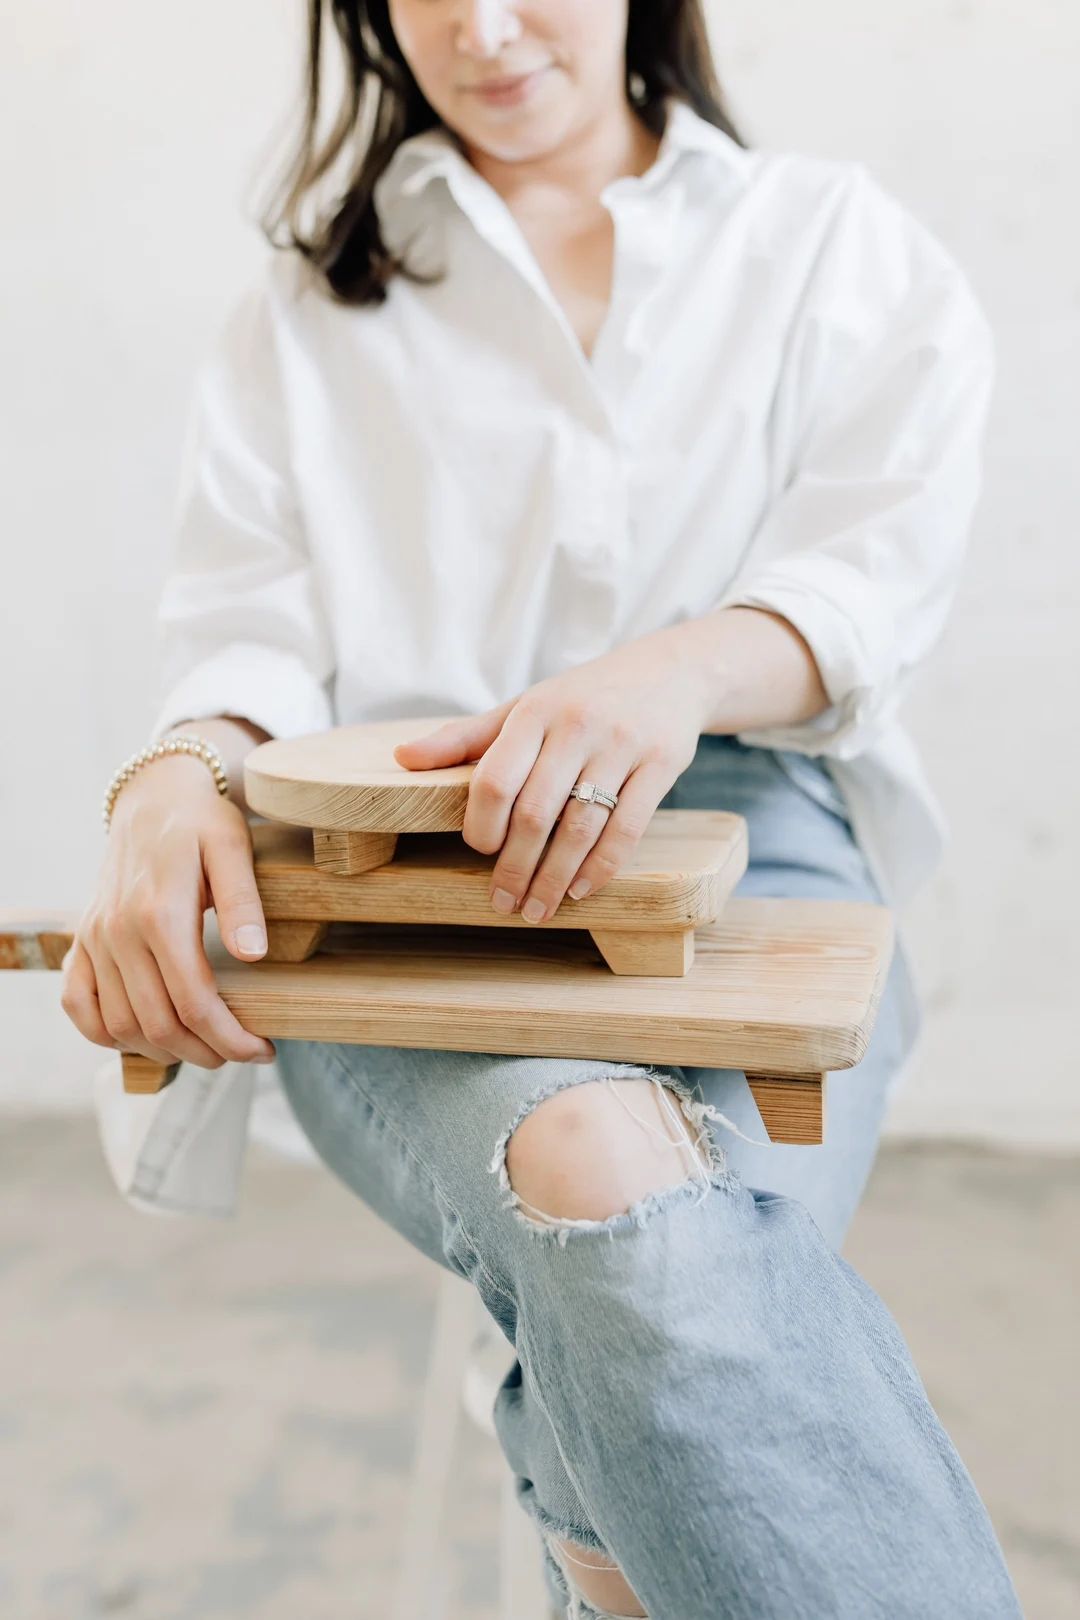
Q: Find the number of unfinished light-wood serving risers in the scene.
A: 3